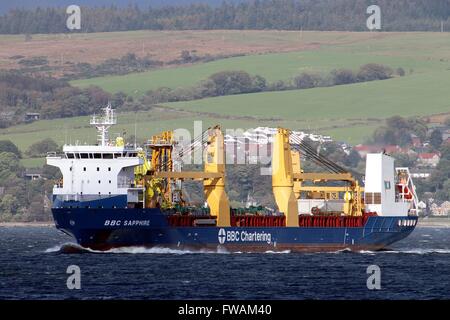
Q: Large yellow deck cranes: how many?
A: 2